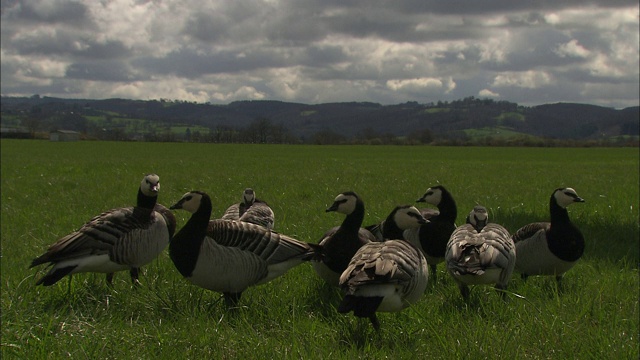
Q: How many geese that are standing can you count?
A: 8